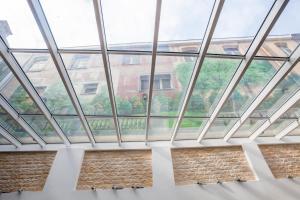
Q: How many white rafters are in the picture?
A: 11